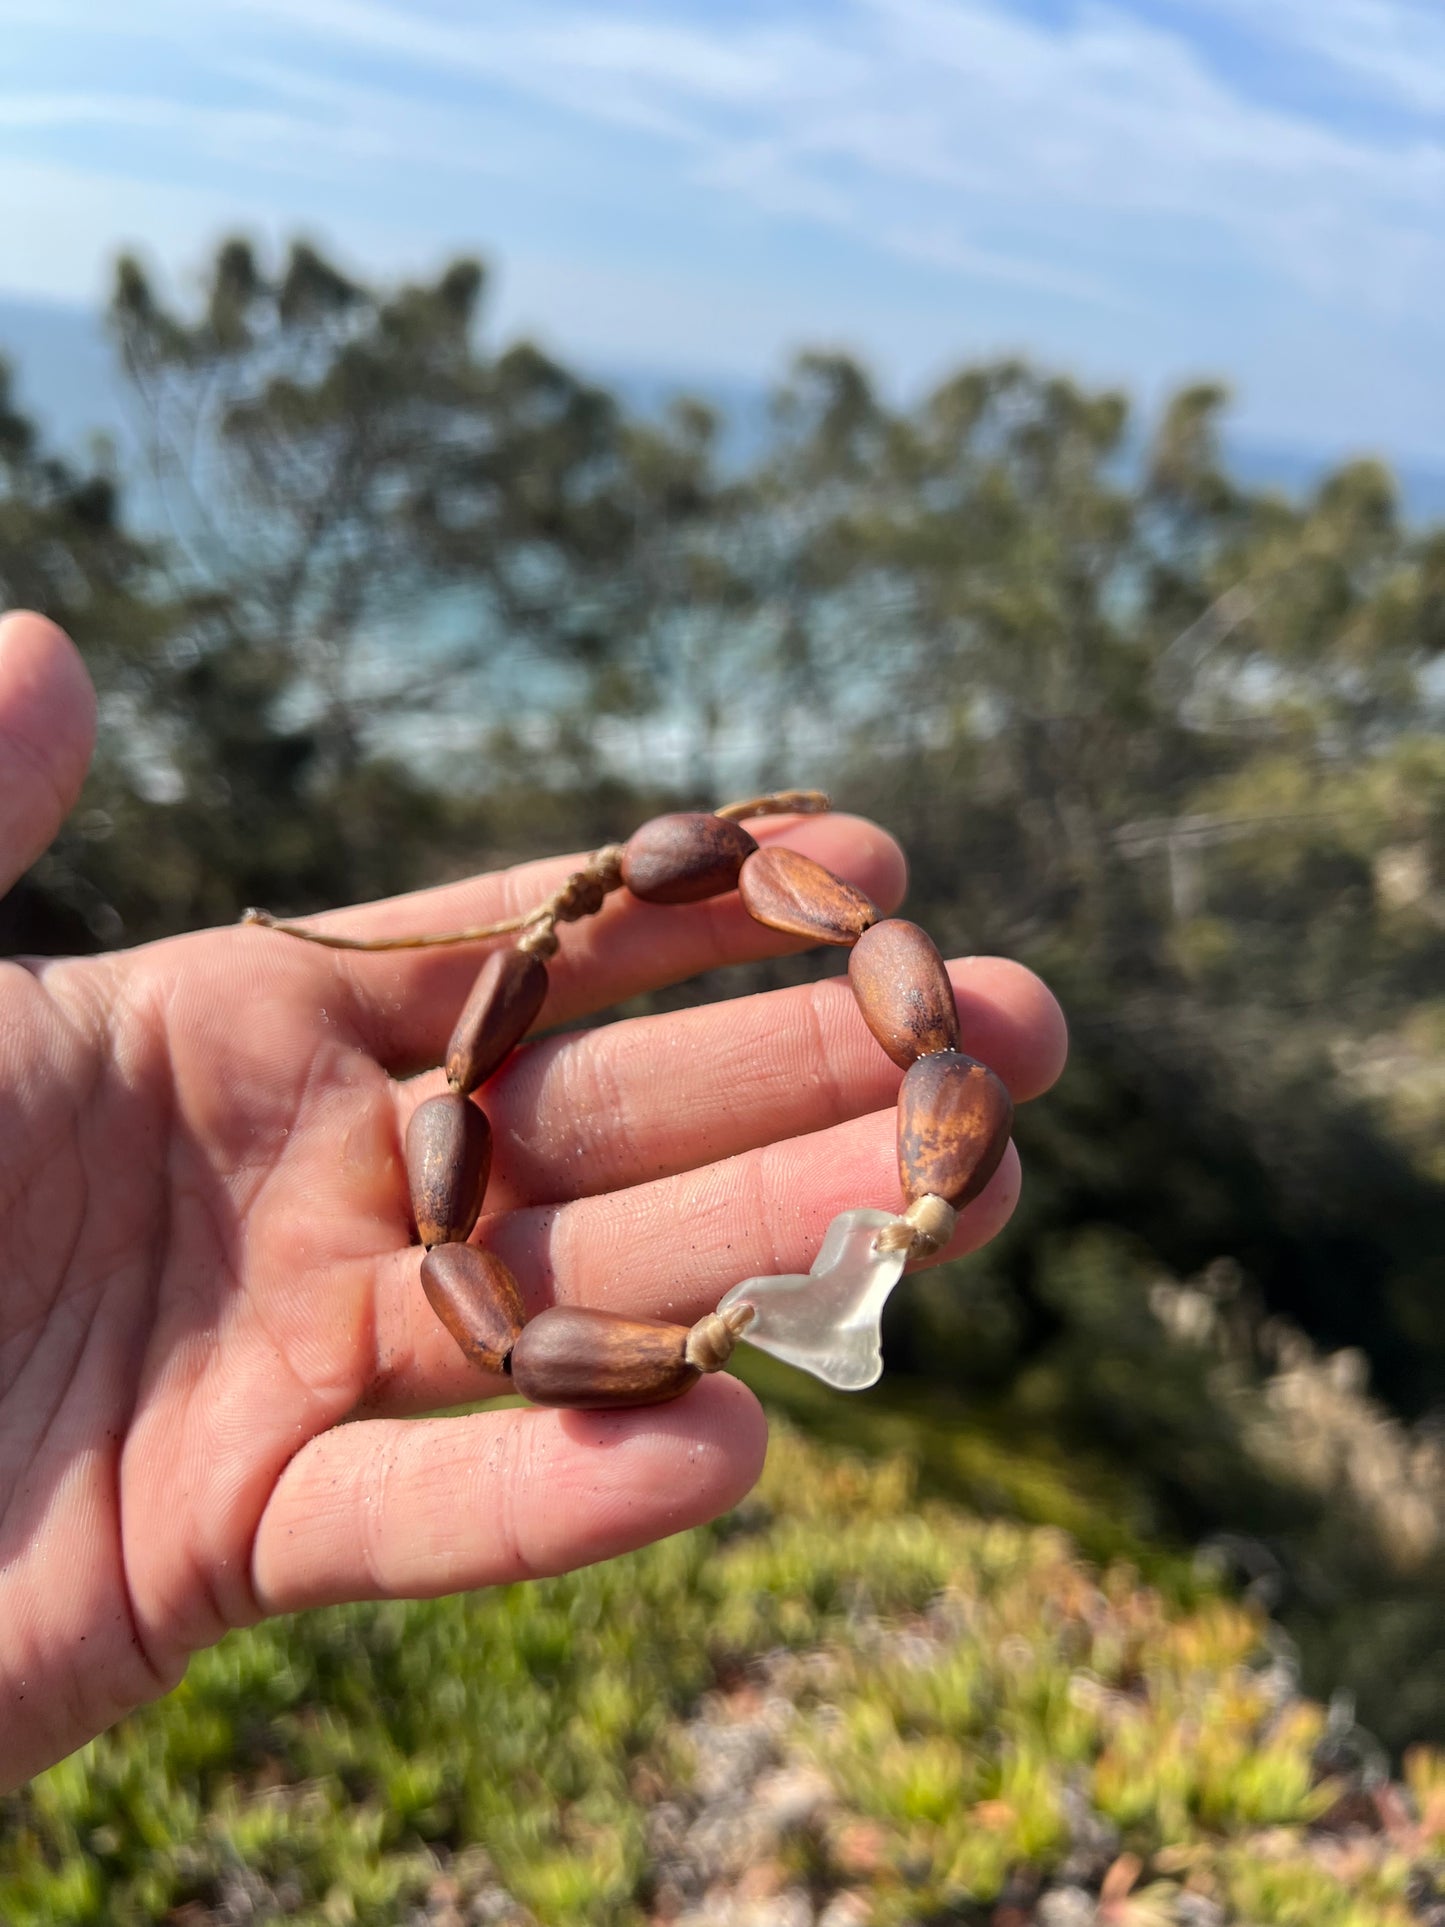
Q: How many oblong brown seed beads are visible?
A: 8